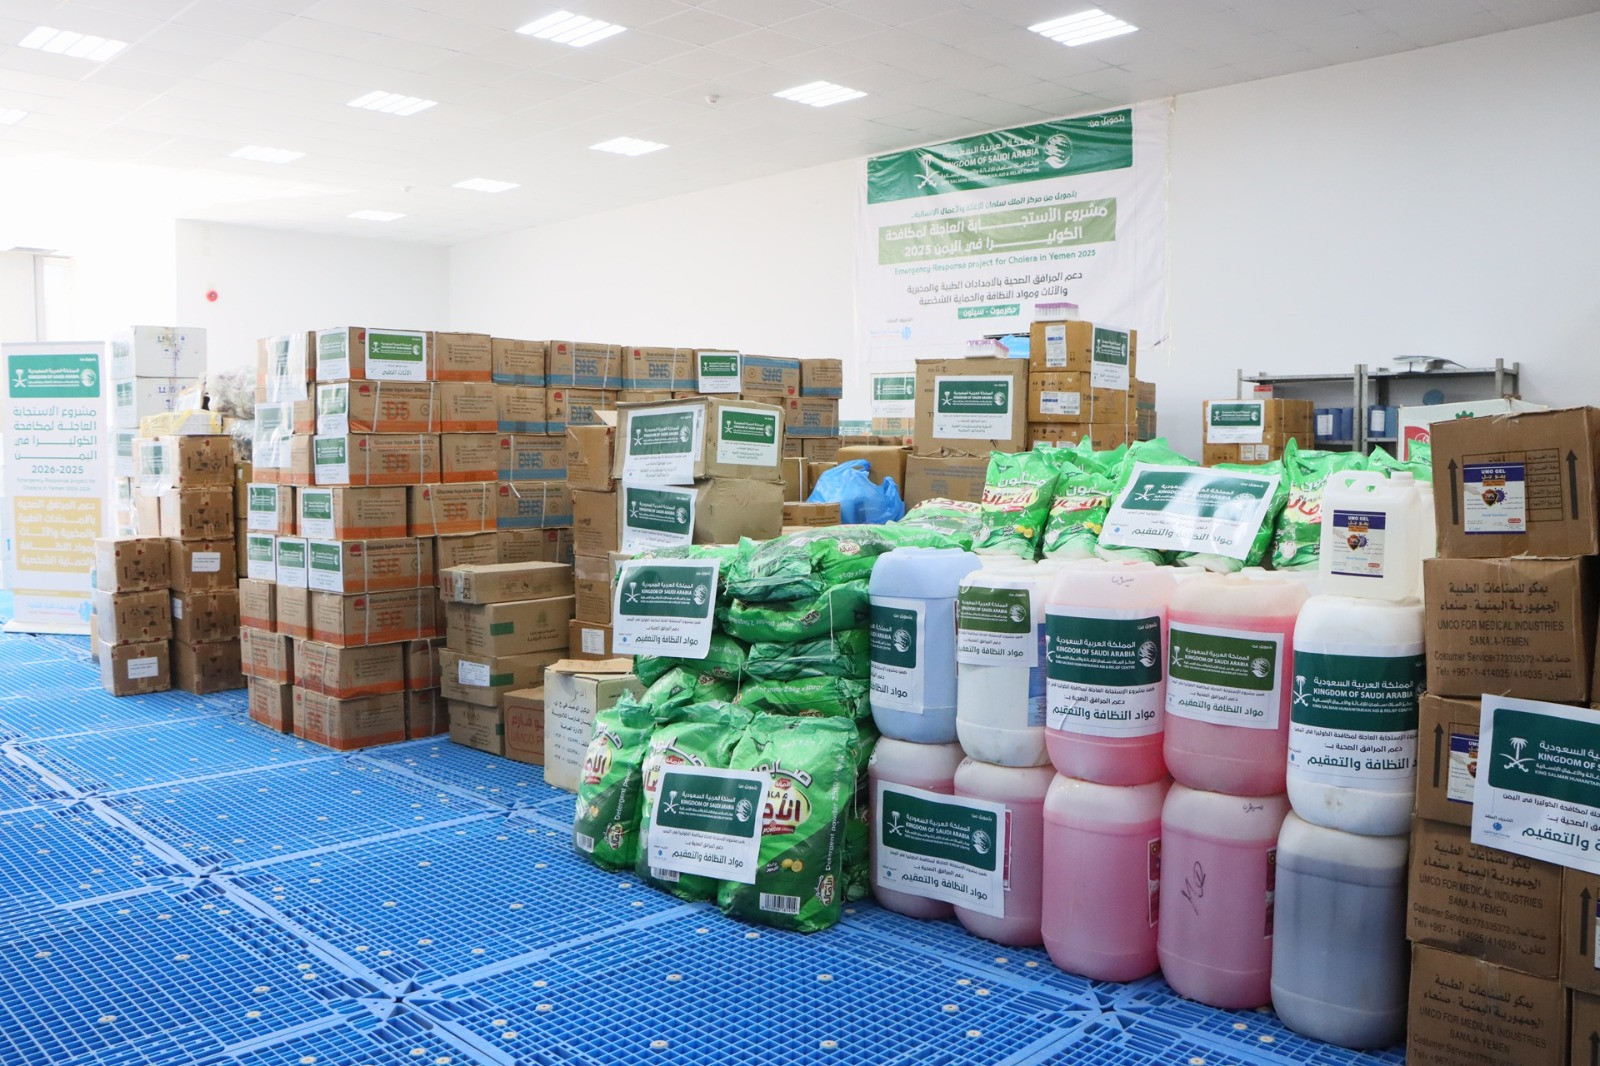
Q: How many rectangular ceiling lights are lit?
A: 10